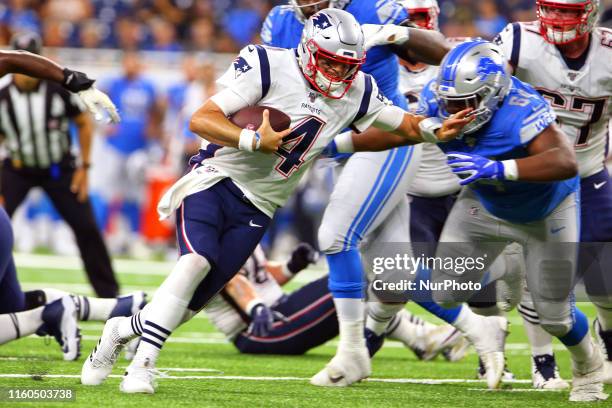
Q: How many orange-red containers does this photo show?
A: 1